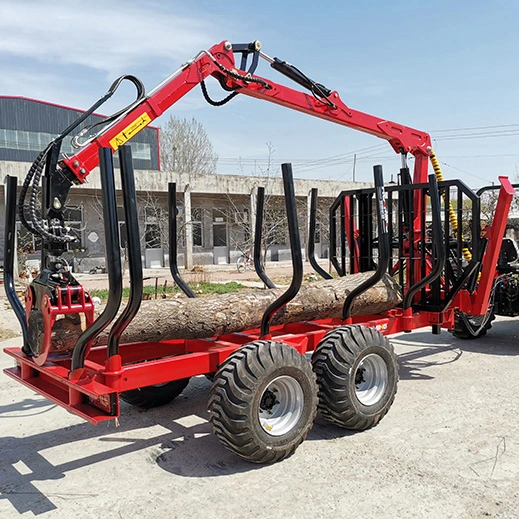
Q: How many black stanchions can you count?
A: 10